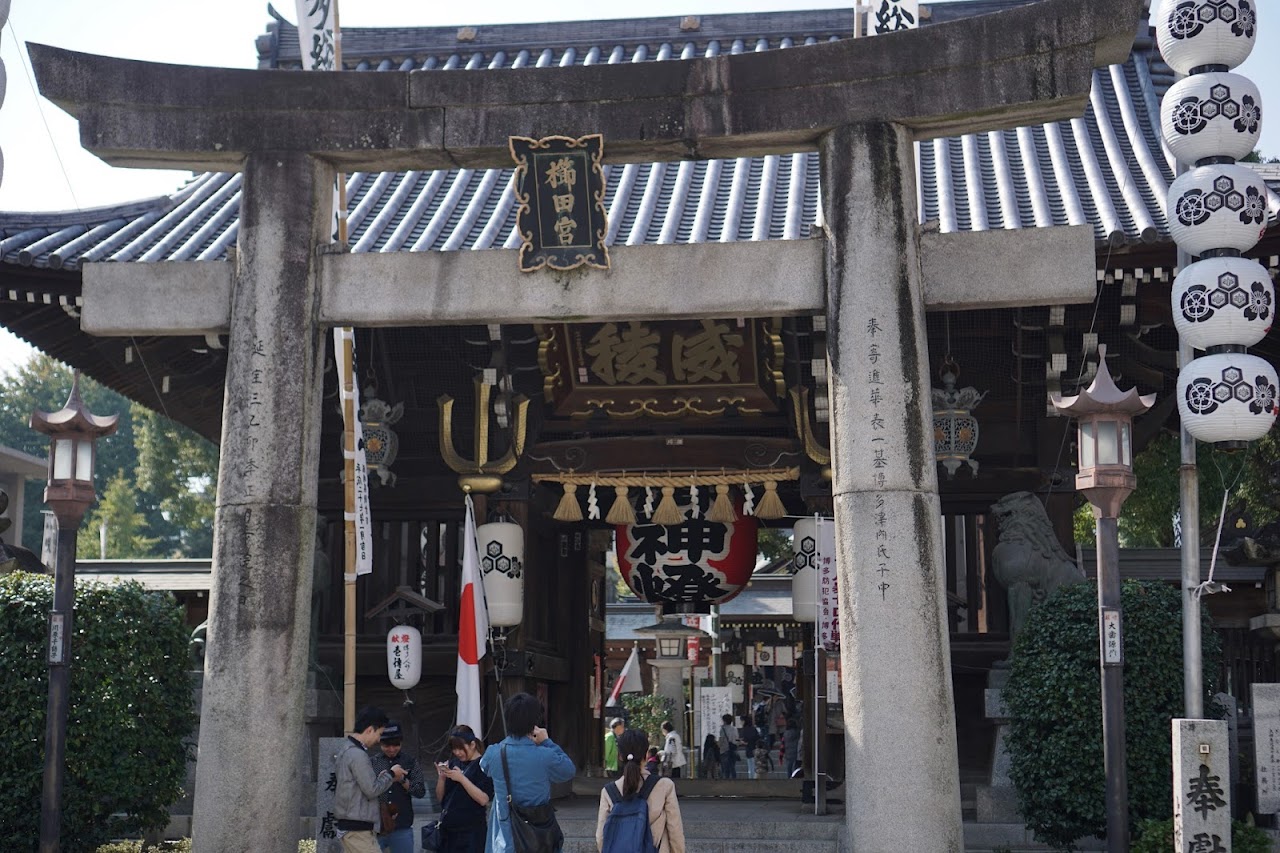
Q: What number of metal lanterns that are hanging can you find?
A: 2